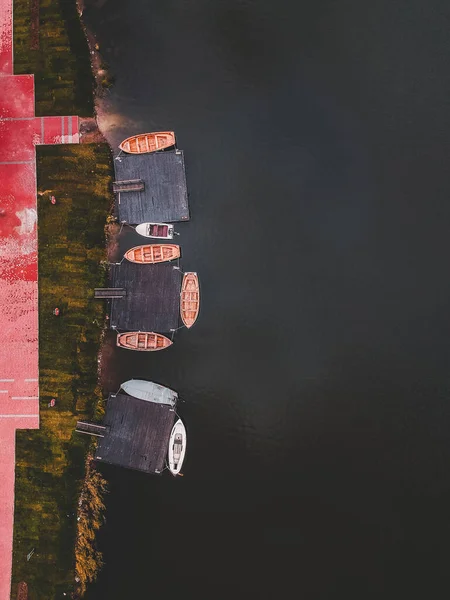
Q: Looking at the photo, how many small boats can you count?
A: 7